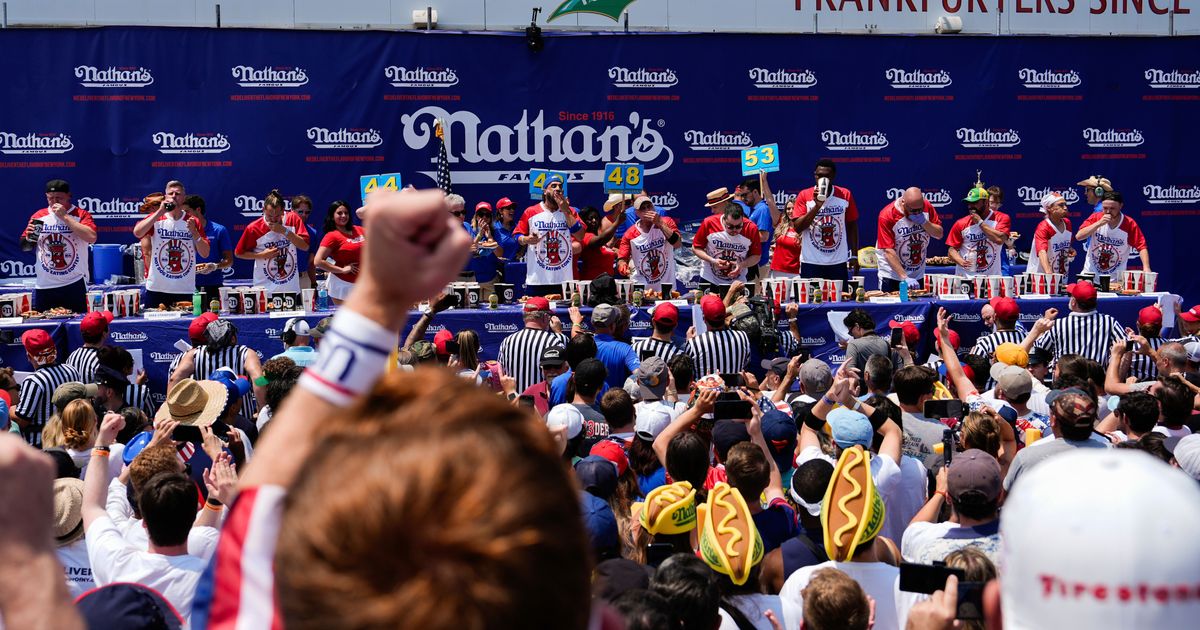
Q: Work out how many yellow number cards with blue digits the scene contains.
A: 0